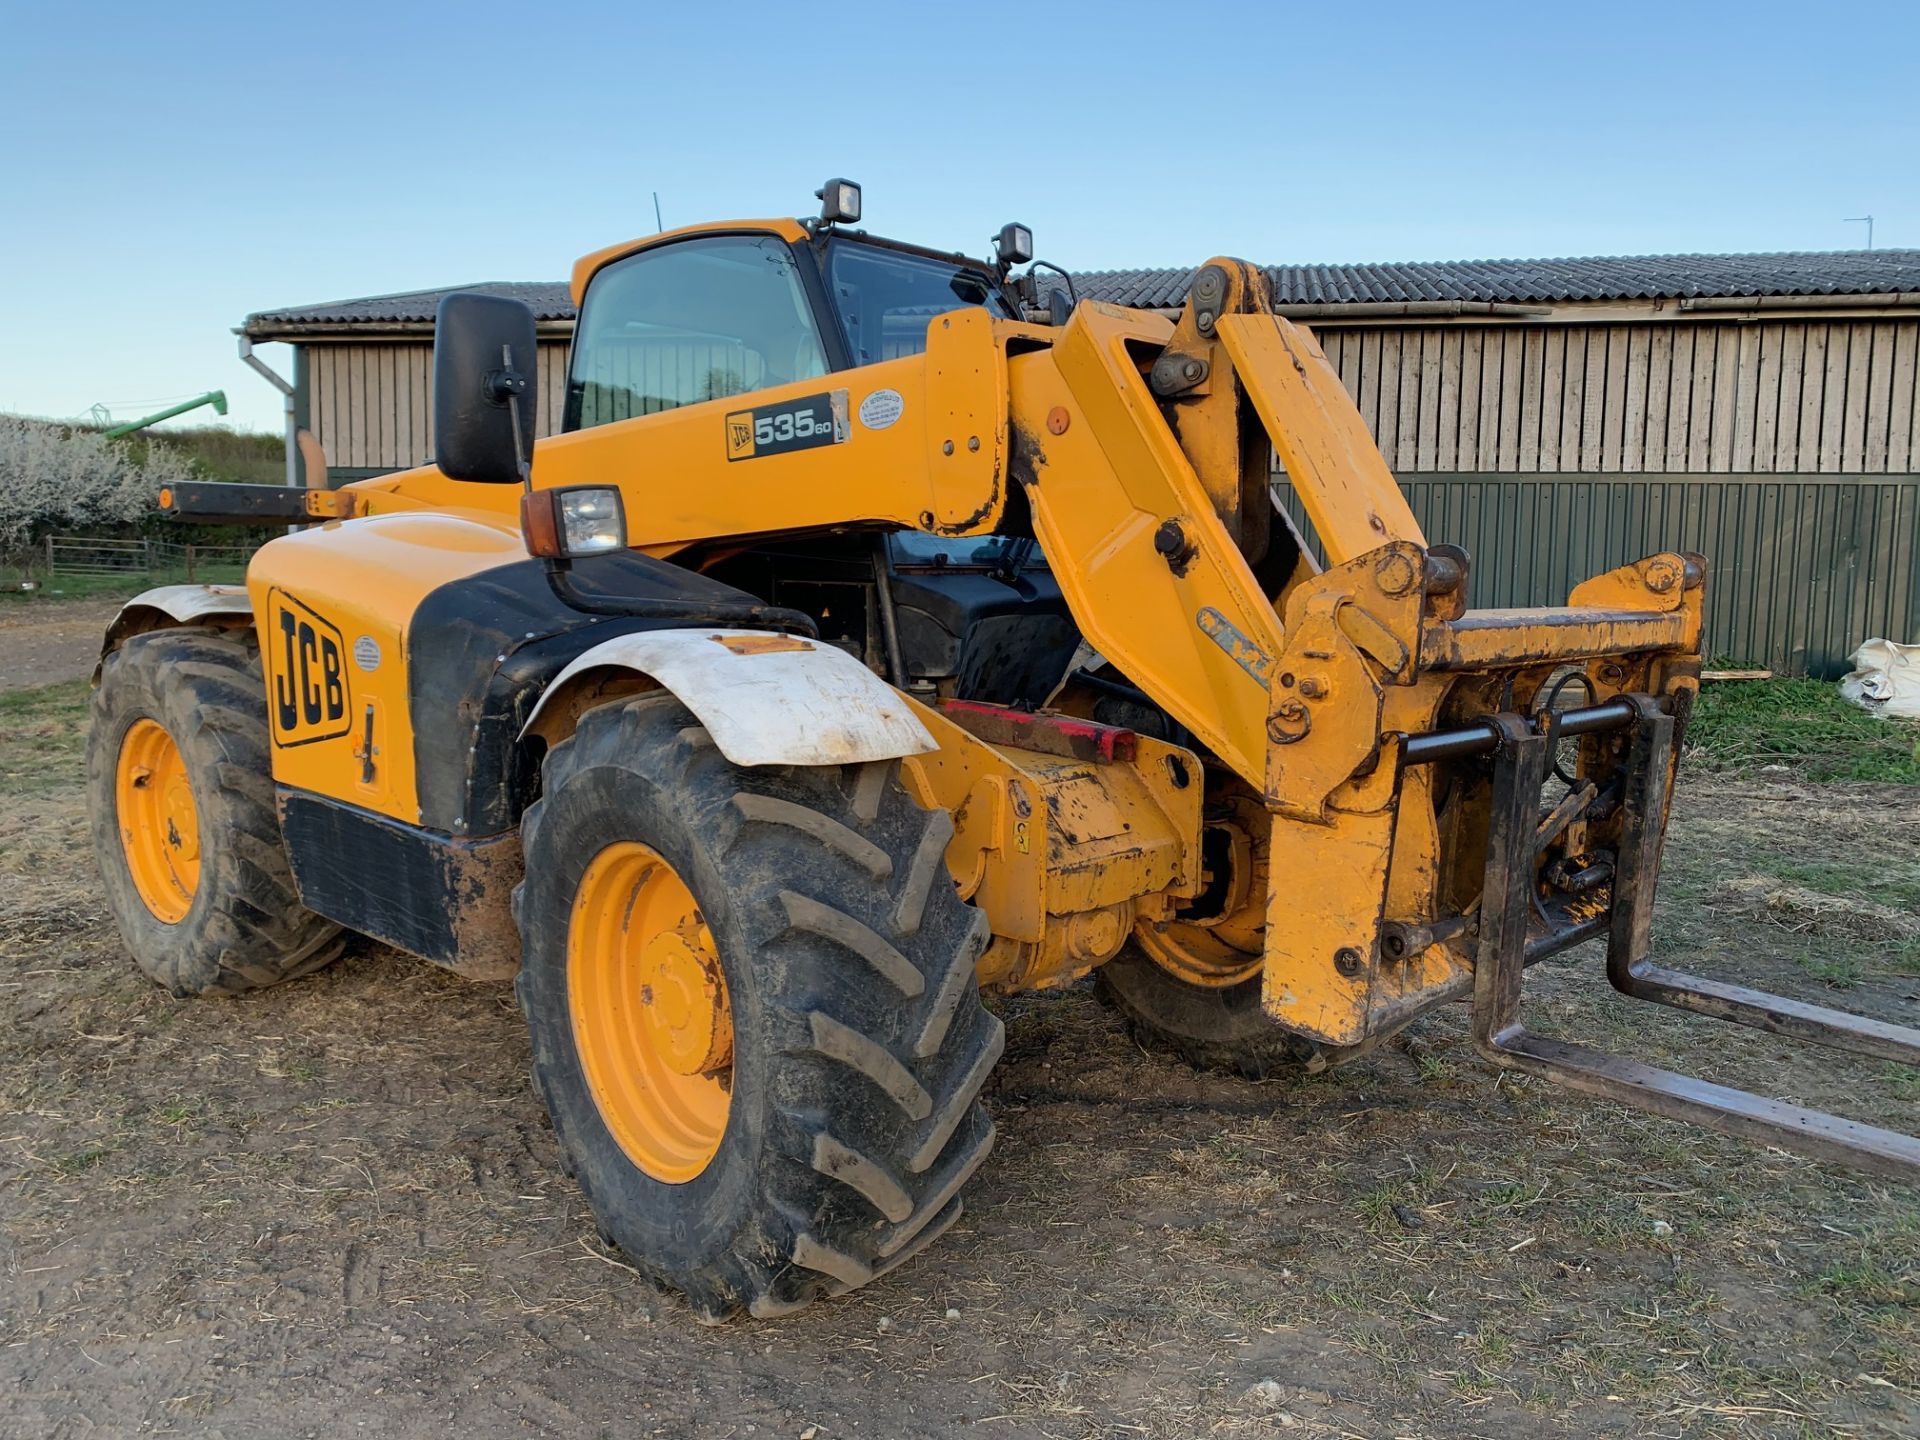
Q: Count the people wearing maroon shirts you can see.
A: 0